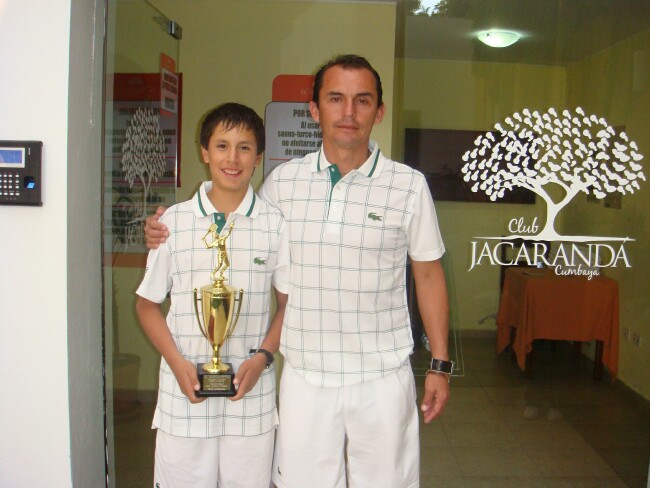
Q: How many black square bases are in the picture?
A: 1